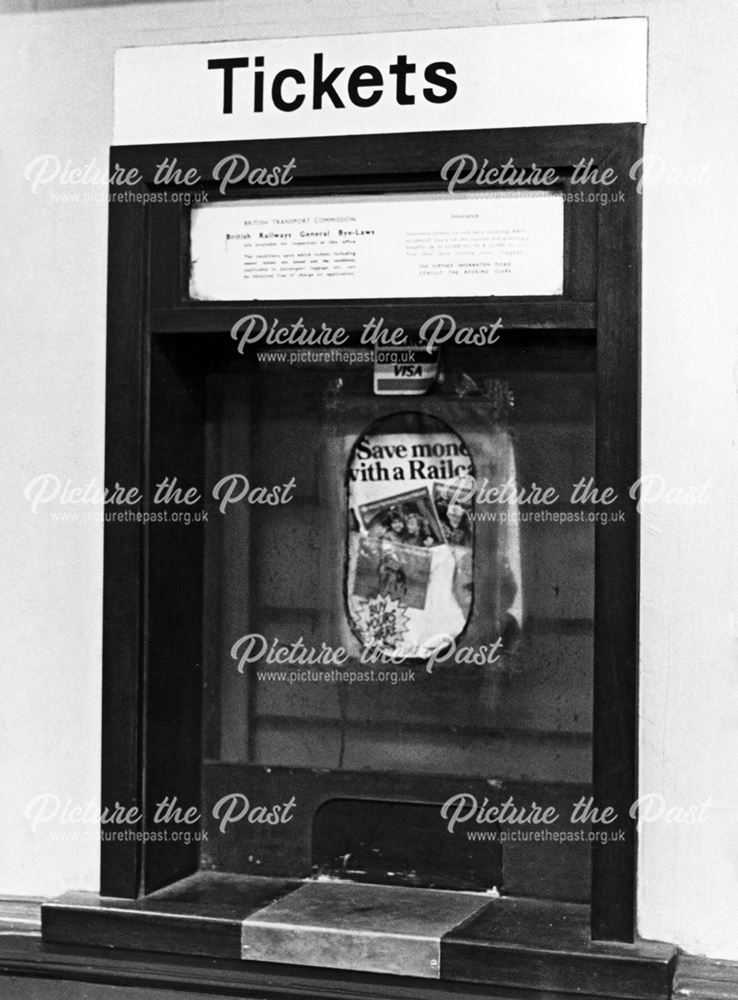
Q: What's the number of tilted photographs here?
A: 3